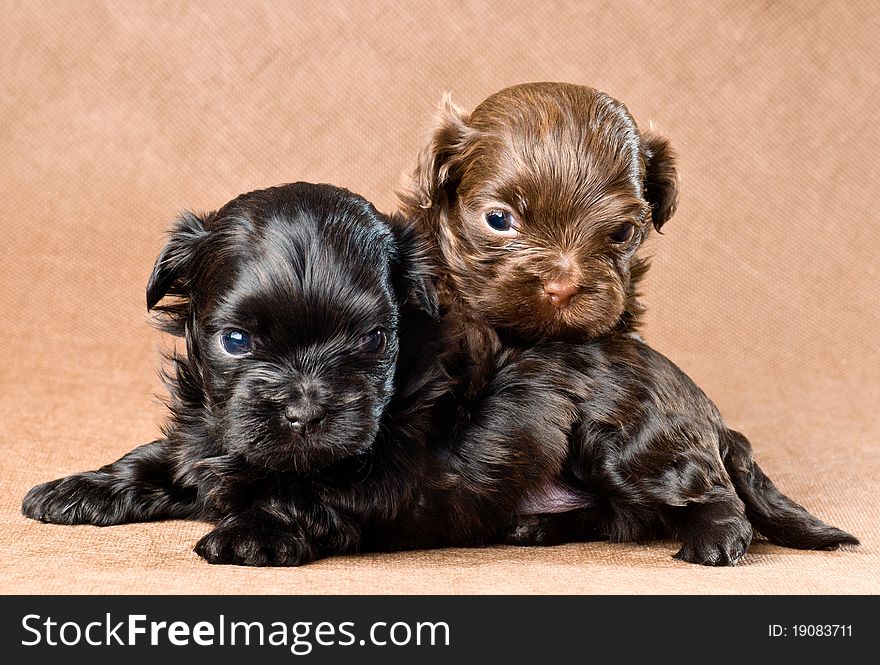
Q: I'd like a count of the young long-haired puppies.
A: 2